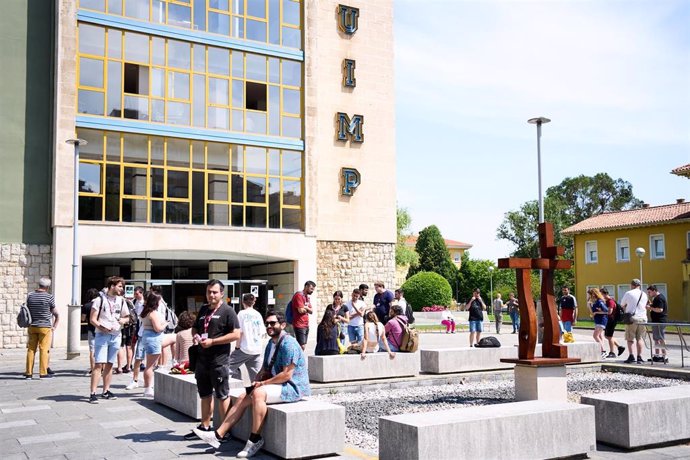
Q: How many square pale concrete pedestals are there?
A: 1